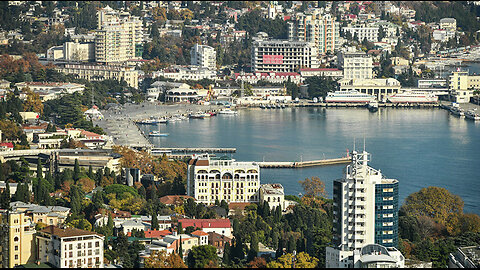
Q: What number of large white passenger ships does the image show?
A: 2